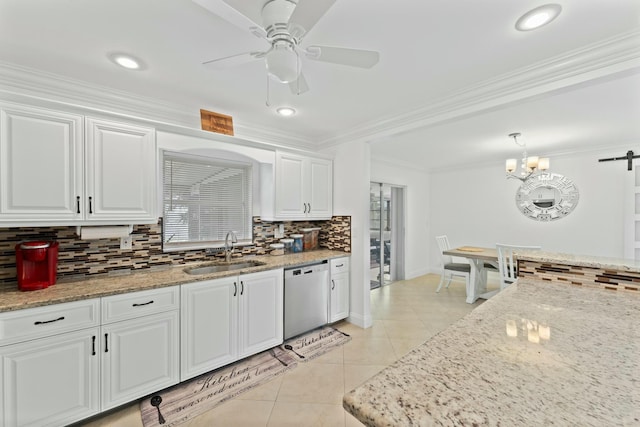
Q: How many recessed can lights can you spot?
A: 3